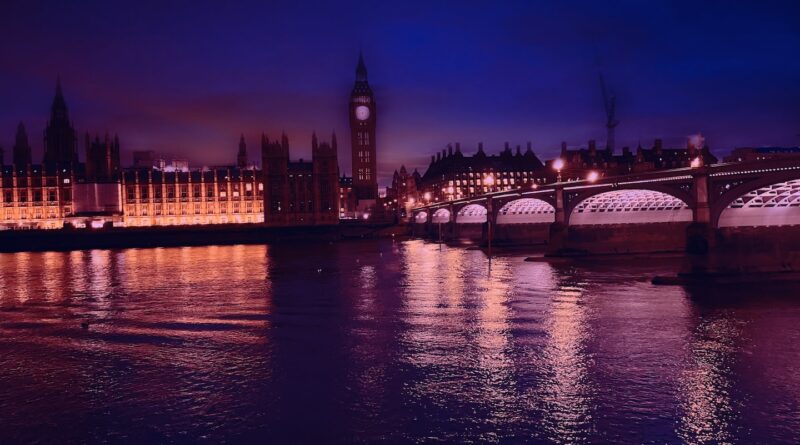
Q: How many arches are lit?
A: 6